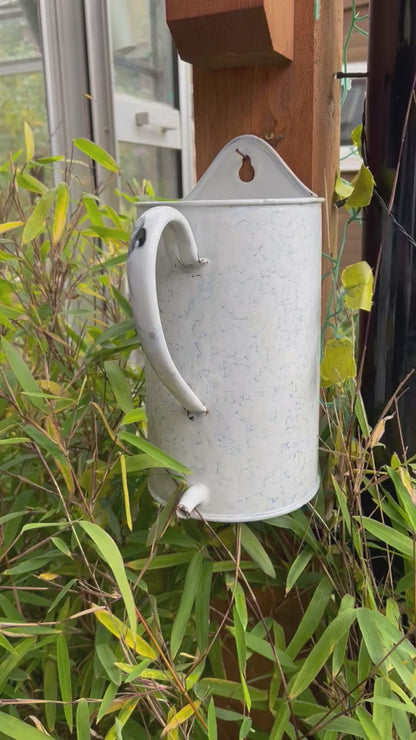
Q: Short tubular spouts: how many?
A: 1